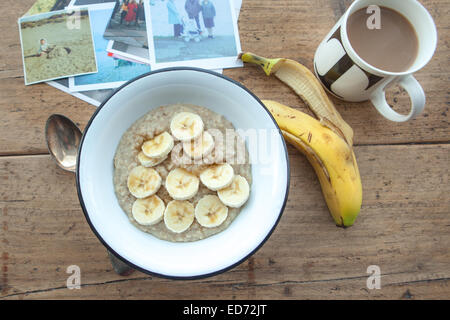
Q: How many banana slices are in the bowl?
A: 11